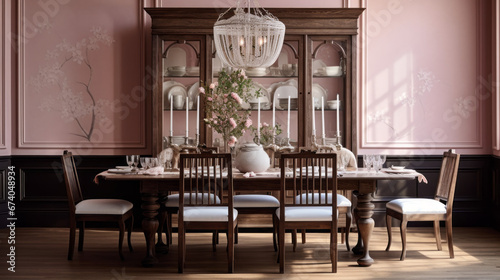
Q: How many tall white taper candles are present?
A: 9